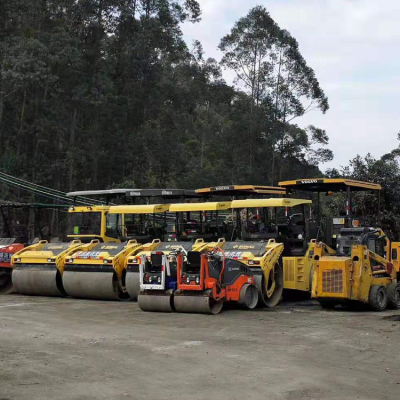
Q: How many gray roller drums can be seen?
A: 7